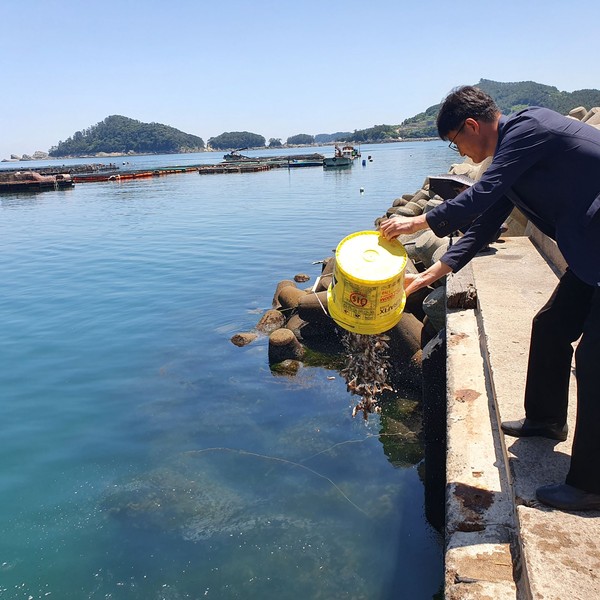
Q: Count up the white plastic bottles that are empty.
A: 0